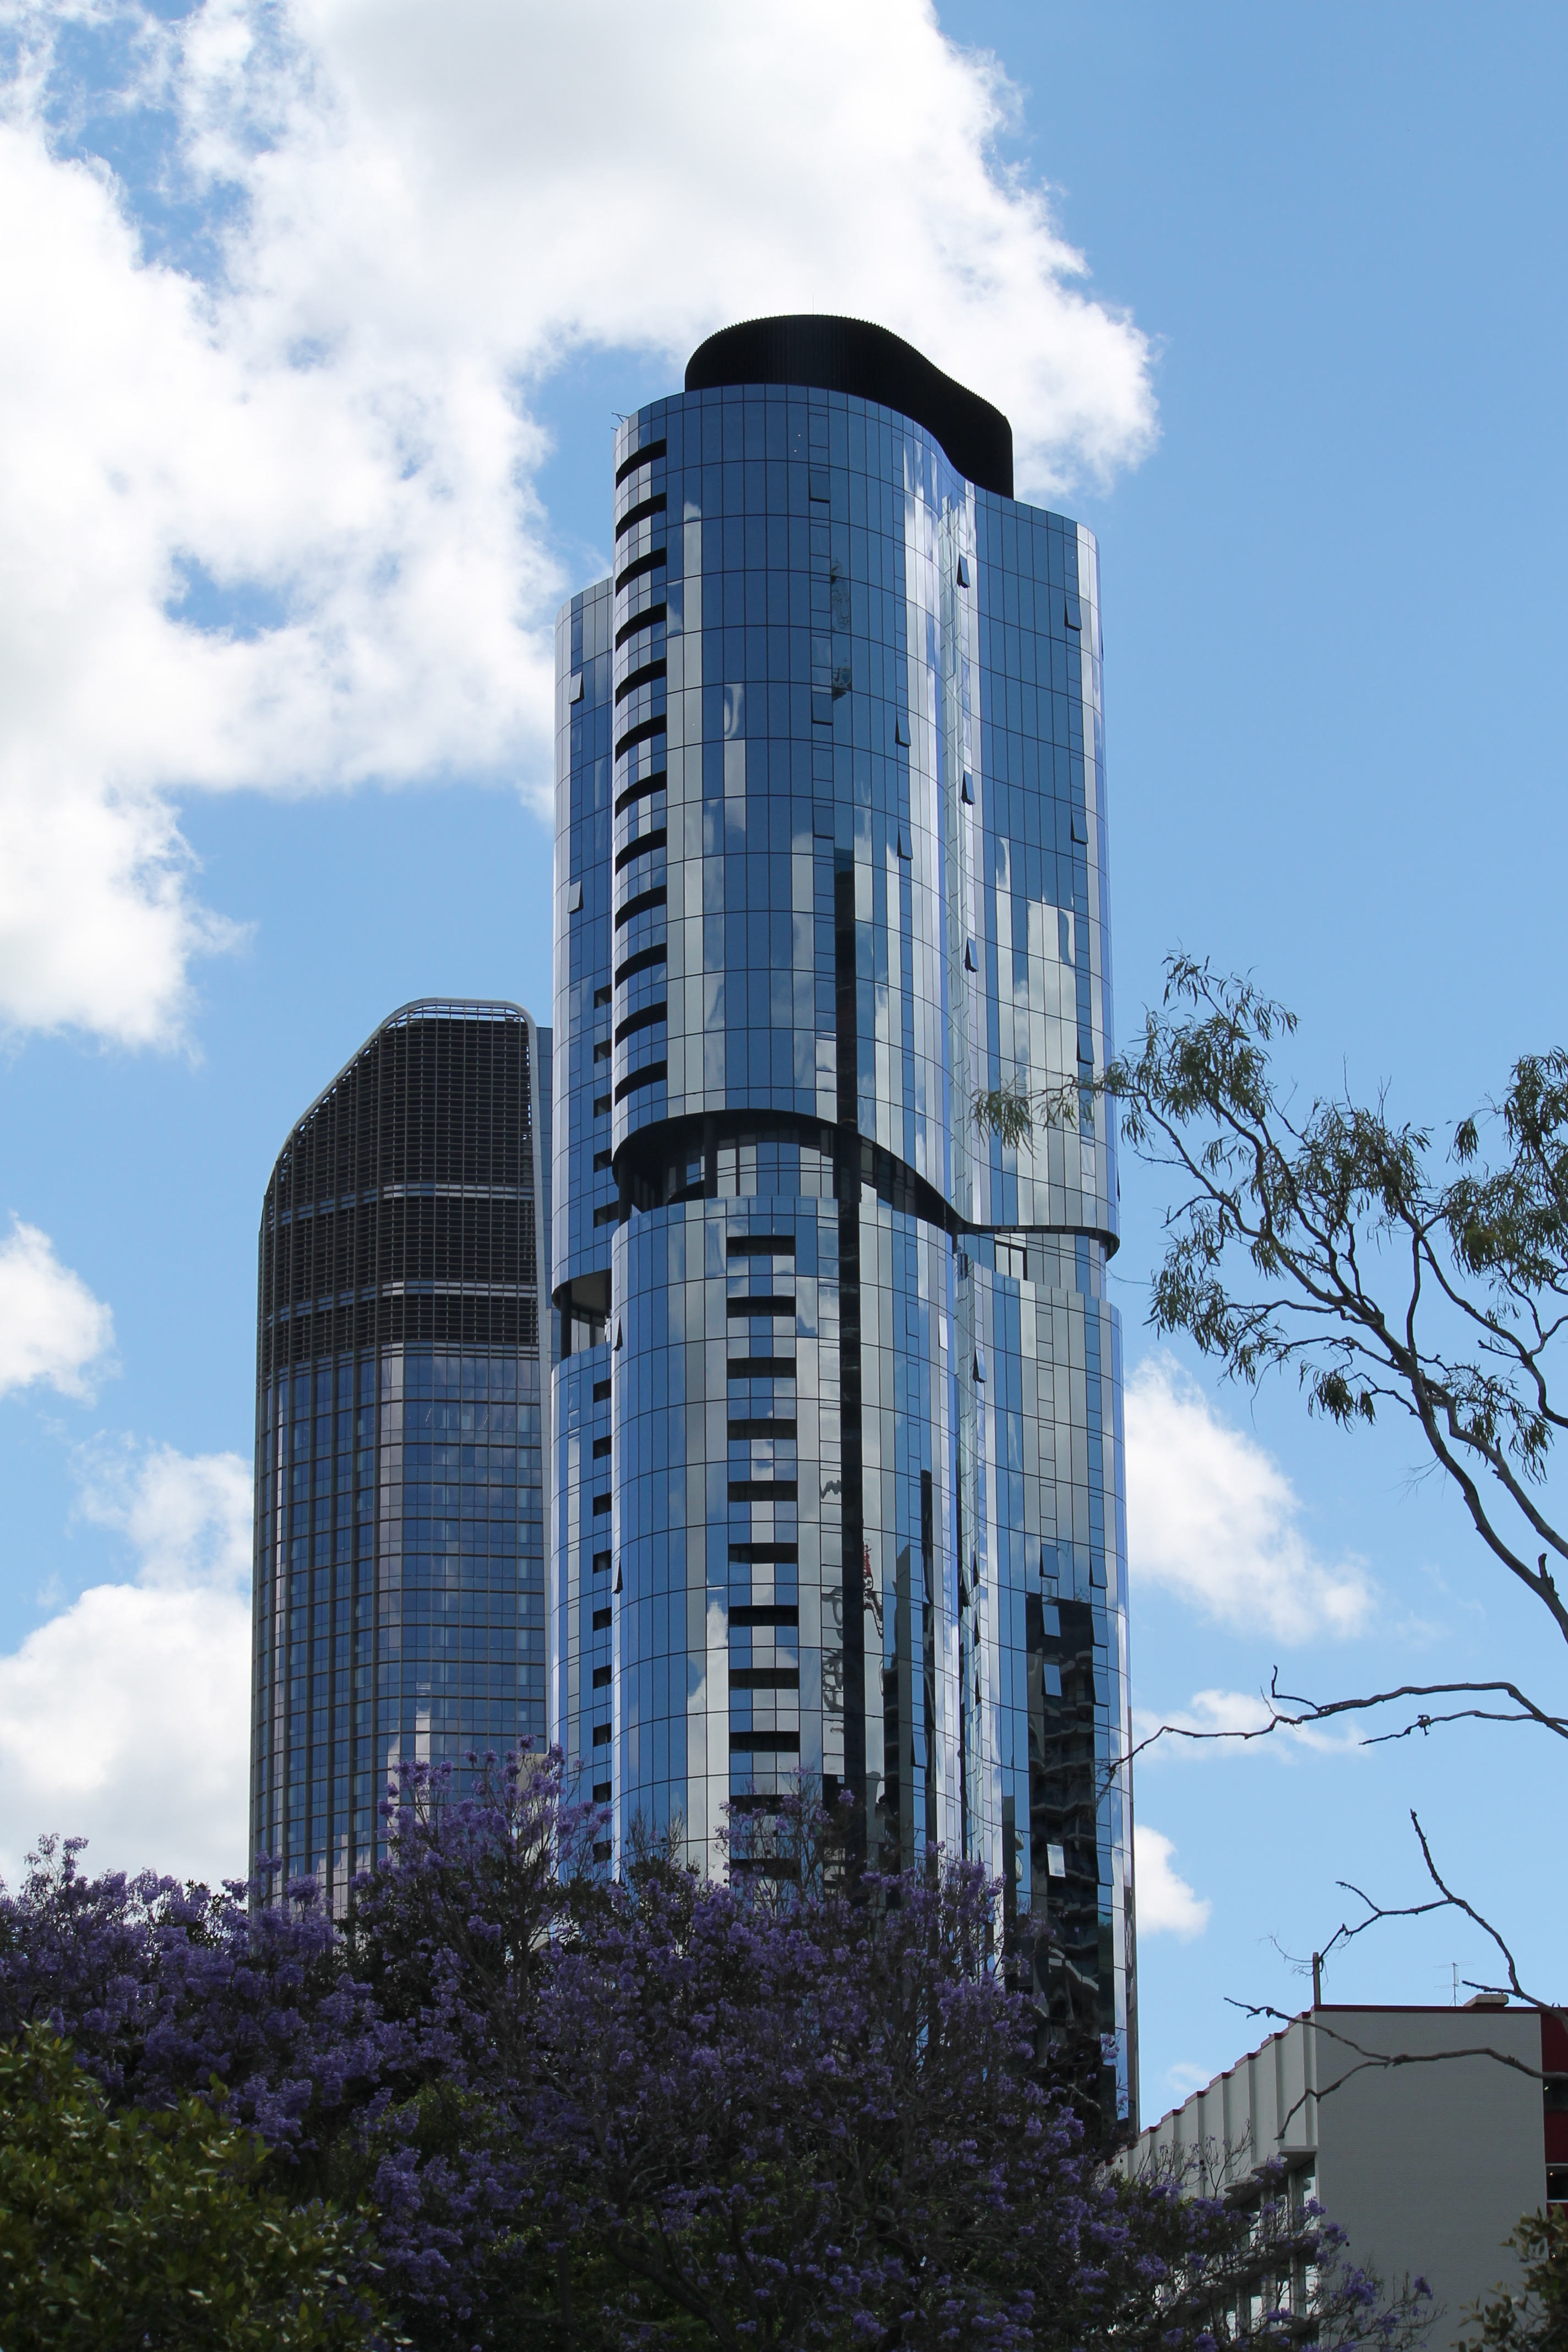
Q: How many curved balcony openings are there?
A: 12